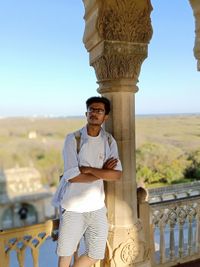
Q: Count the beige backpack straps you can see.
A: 2